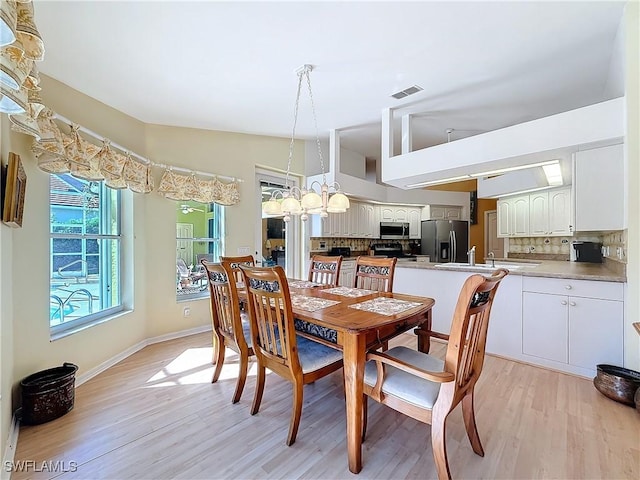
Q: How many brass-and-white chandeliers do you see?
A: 1